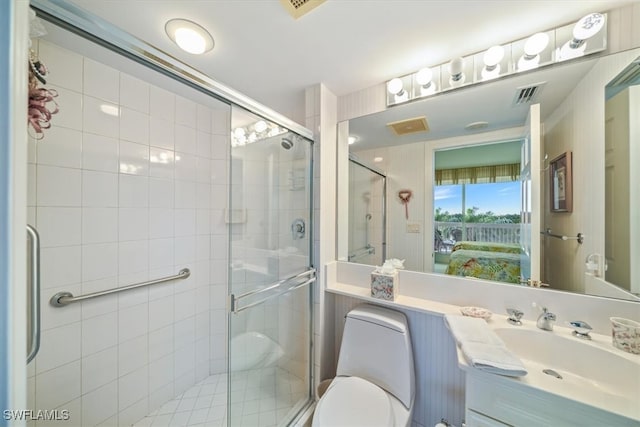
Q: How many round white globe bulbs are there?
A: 6